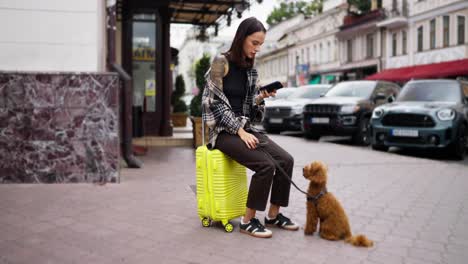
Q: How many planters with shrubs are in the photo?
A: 2